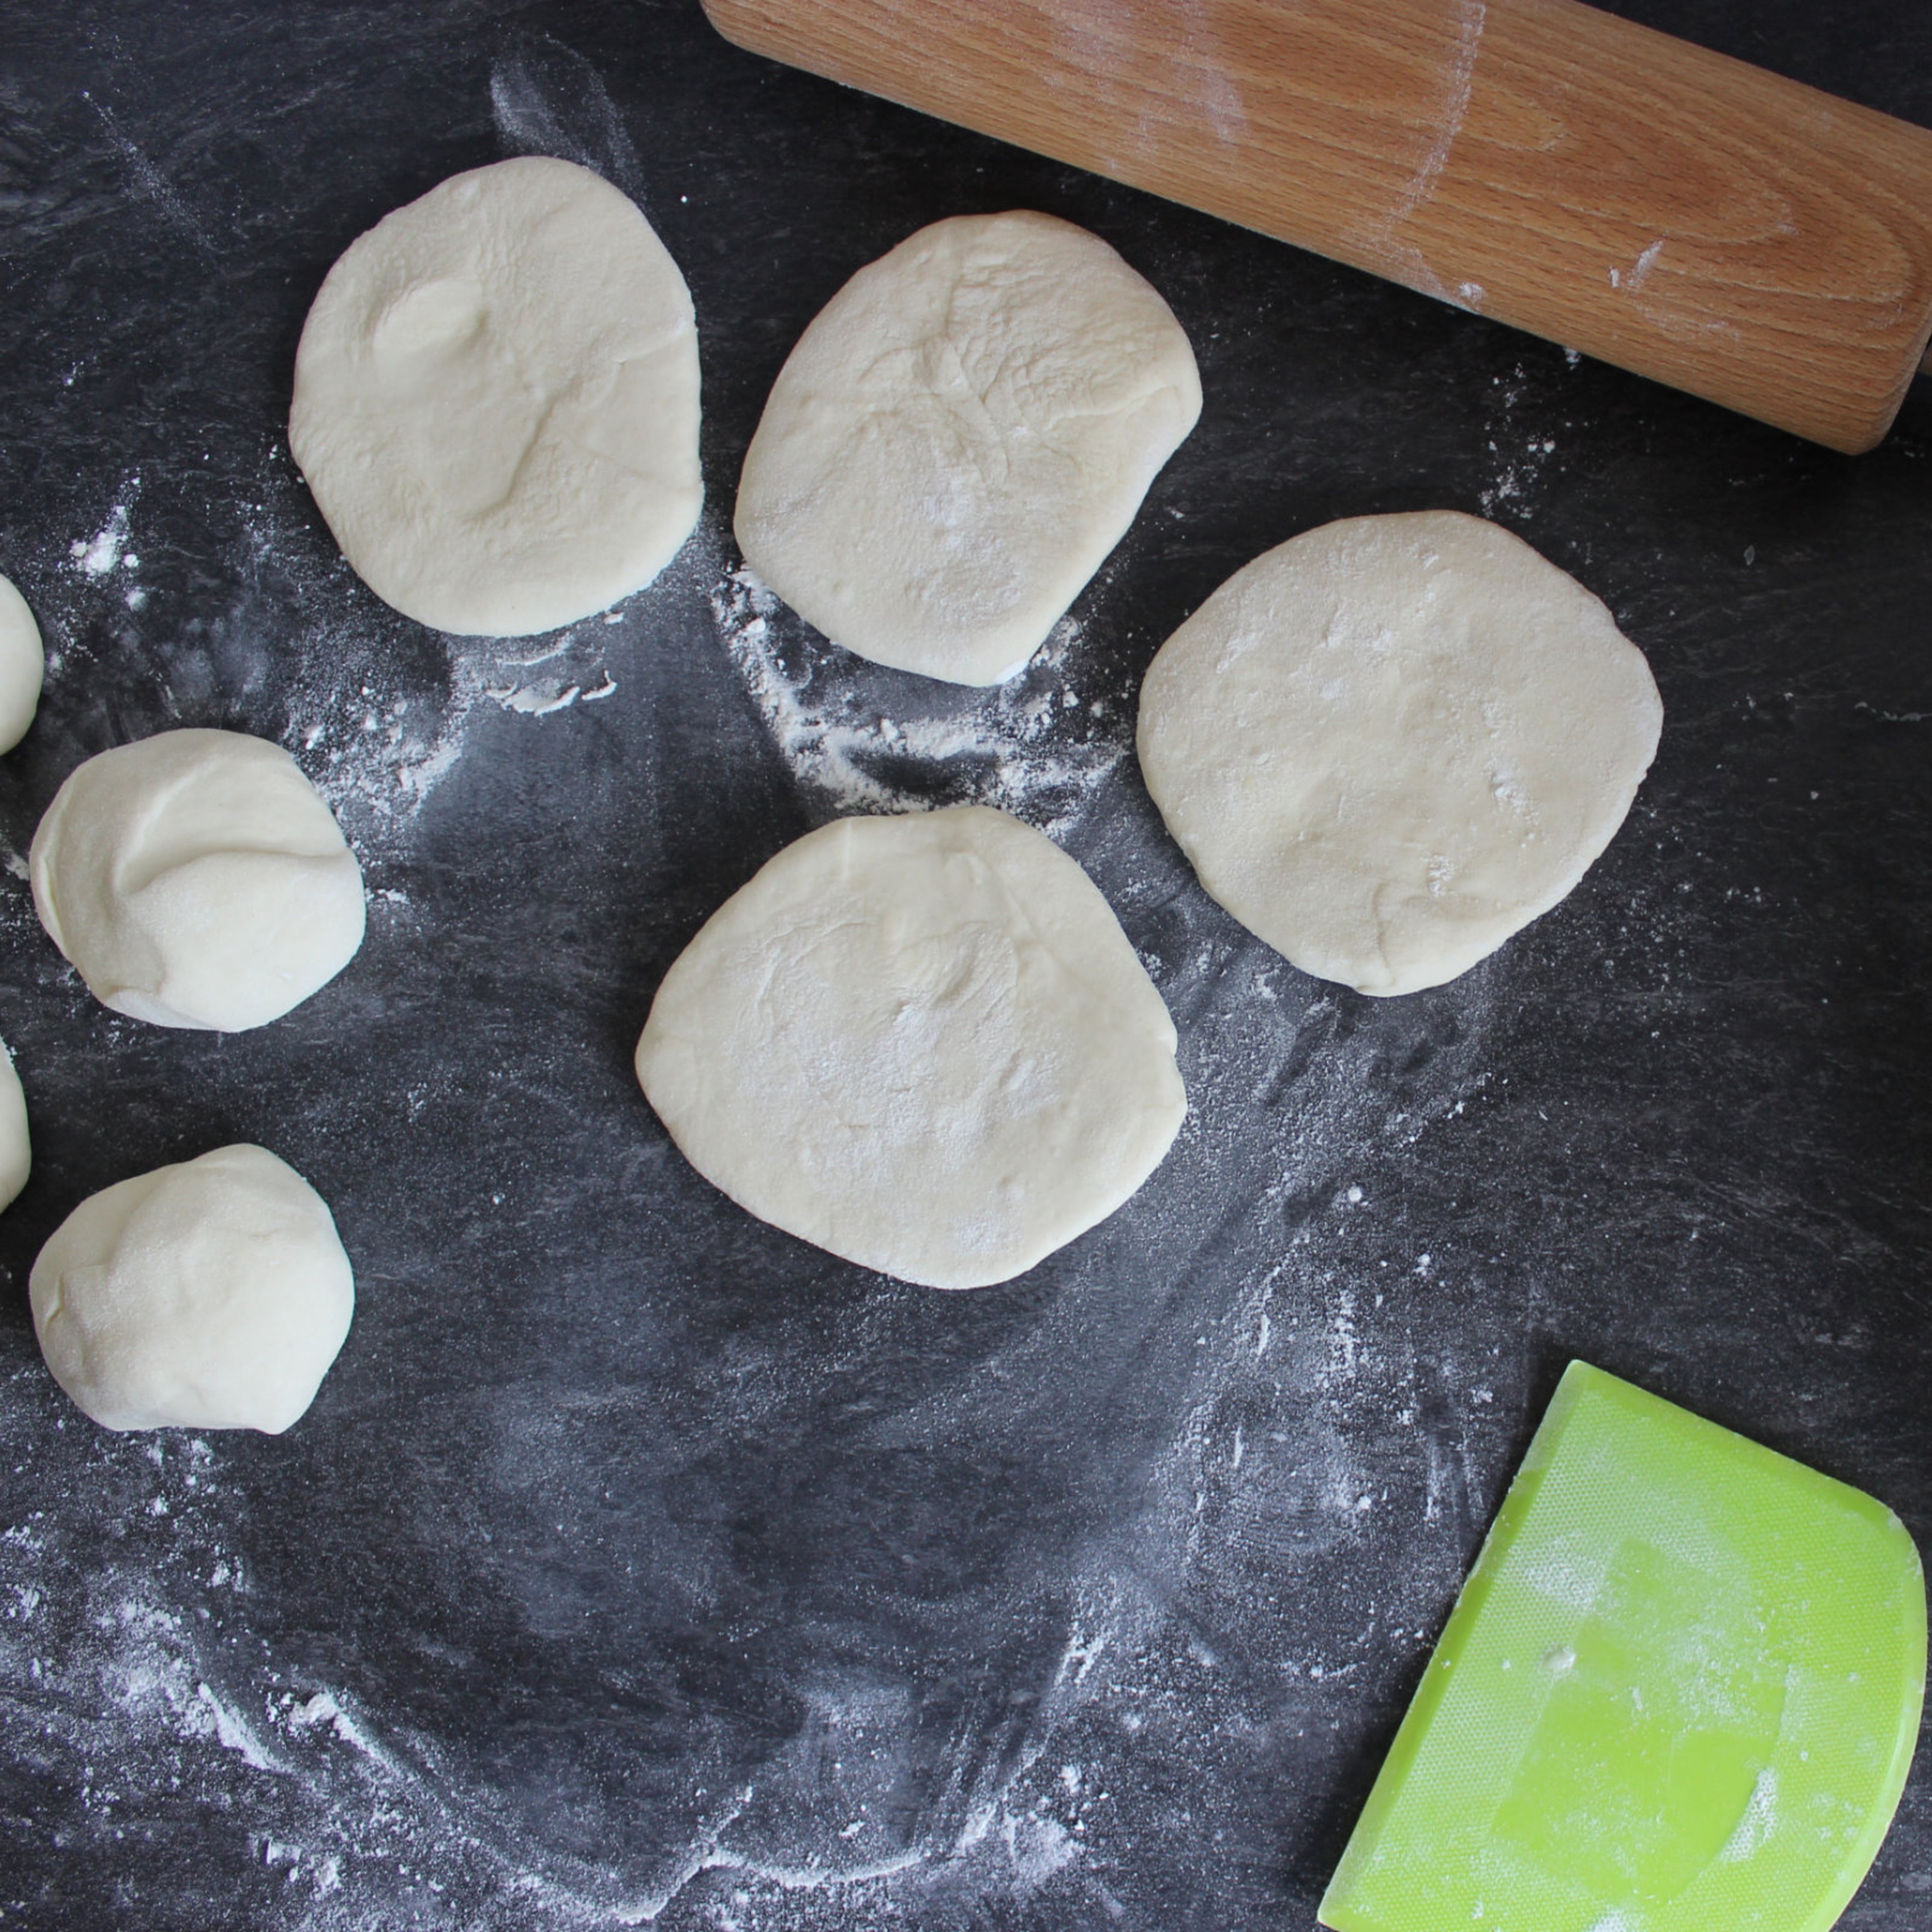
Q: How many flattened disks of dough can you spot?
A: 4